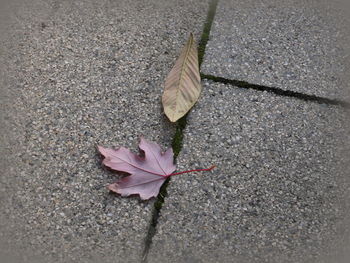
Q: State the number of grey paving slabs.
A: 3